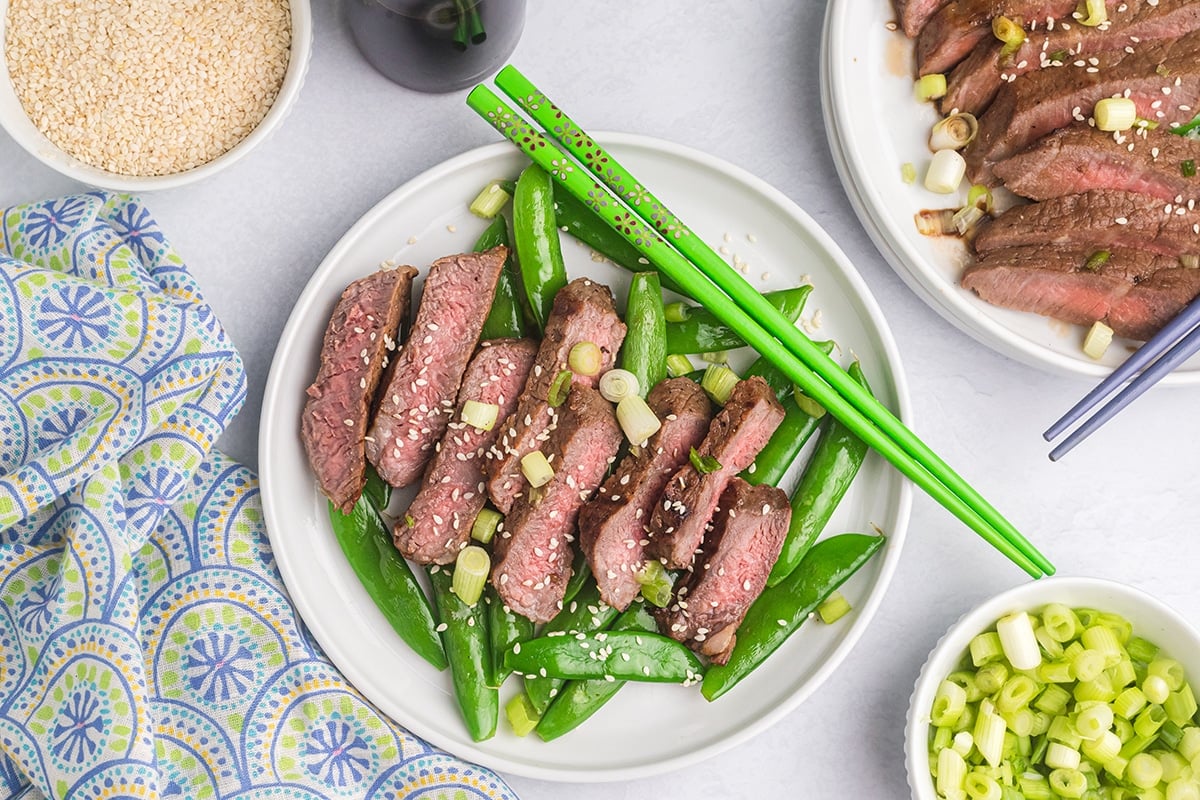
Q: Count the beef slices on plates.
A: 15